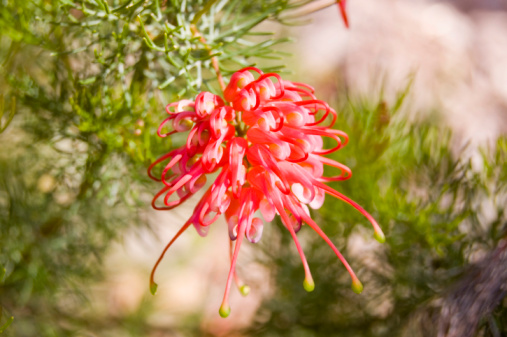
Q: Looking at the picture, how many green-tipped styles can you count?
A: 6